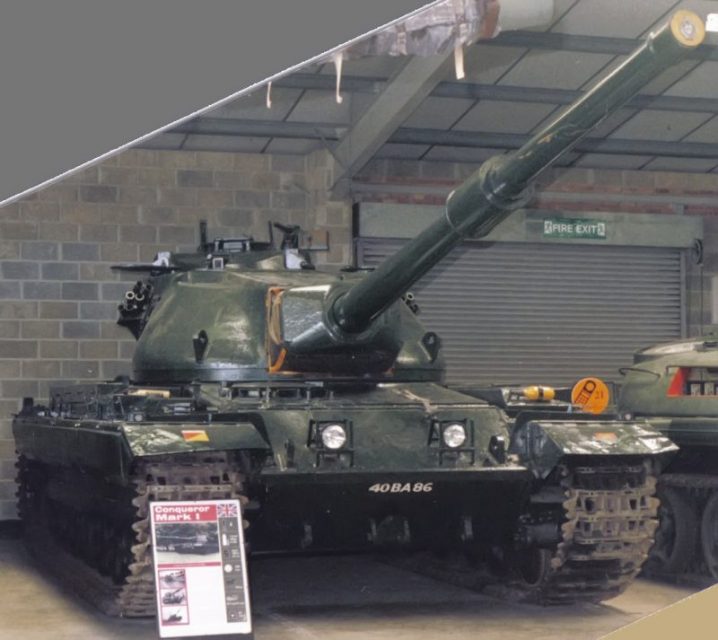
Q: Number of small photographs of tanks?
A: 3